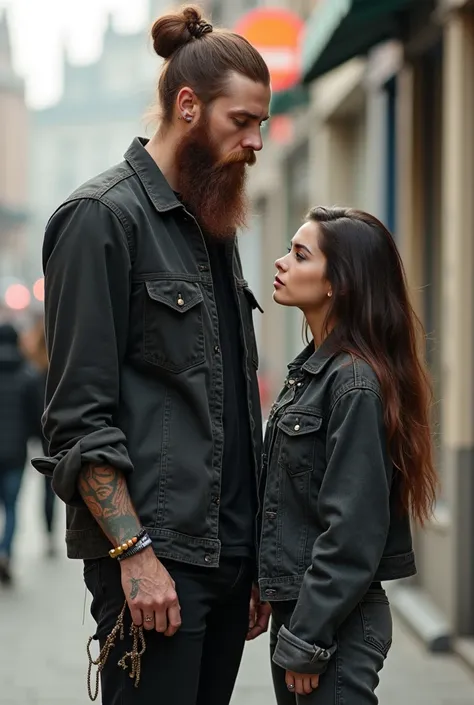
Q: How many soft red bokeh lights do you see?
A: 2